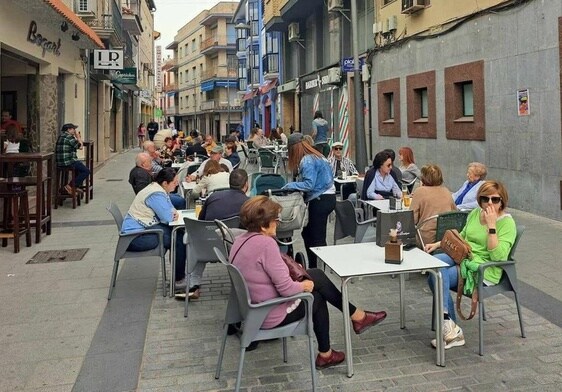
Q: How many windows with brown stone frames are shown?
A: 3